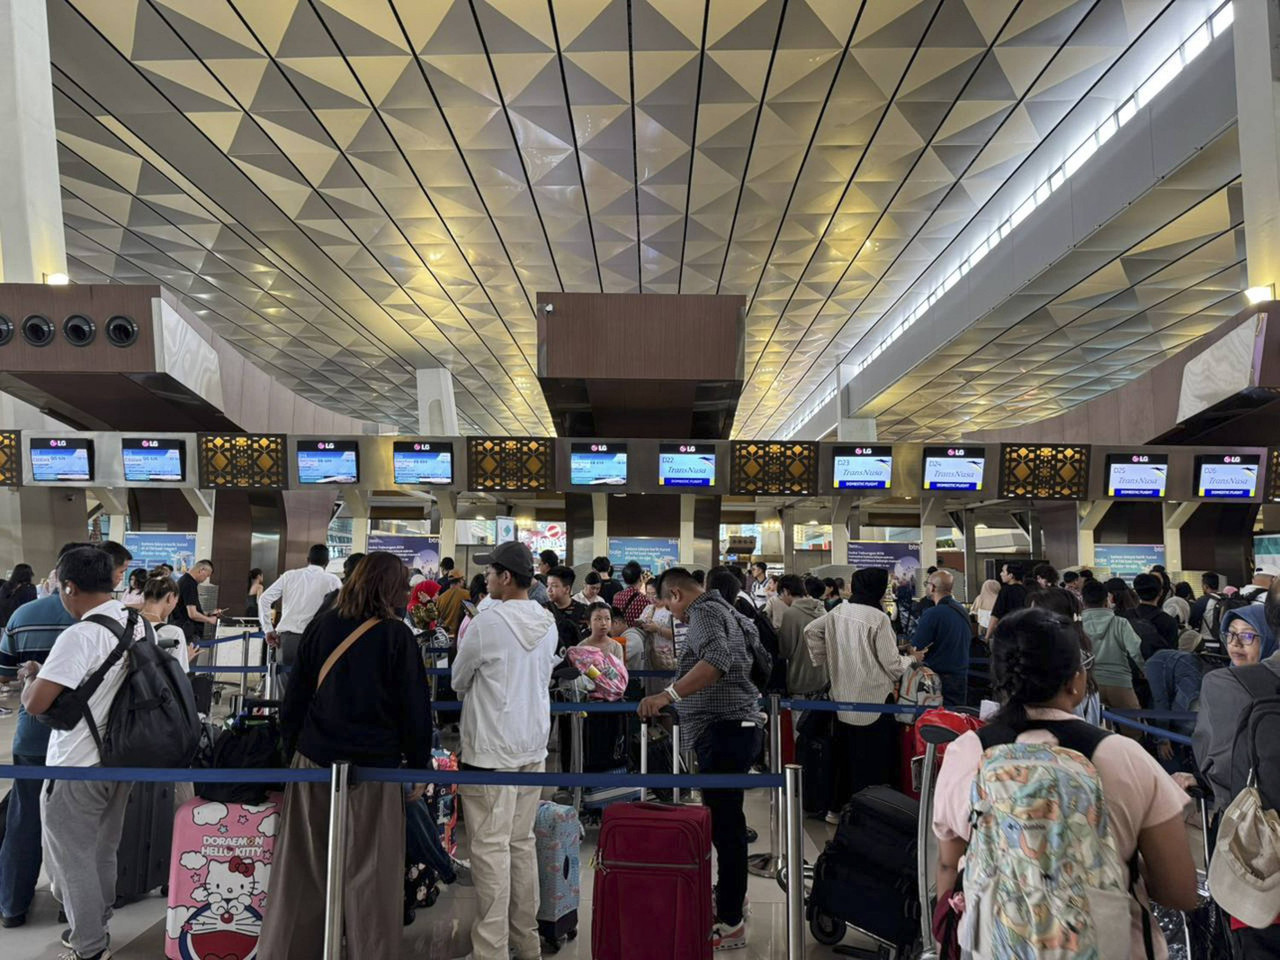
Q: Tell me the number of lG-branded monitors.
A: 10